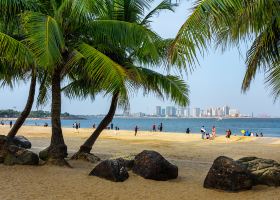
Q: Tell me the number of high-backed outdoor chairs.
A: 0